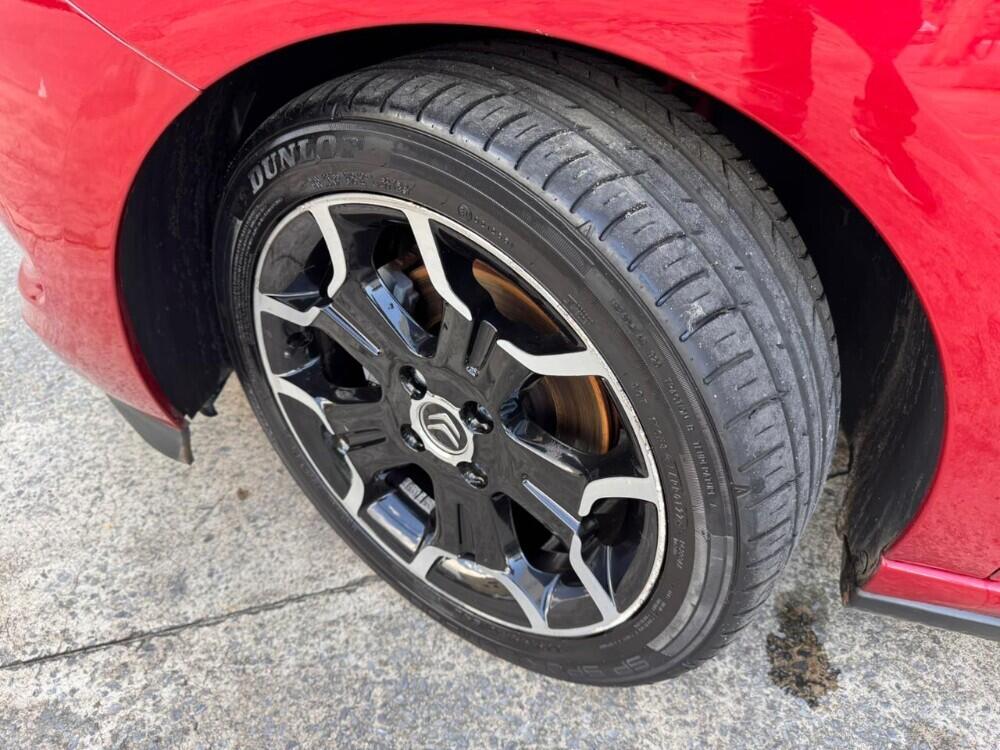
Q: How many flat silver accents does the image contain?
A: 10